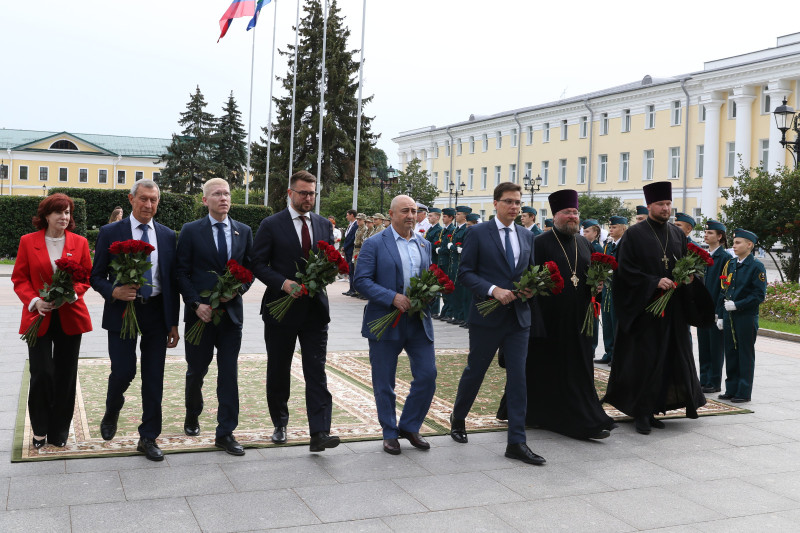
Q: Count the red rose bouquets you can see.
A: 8